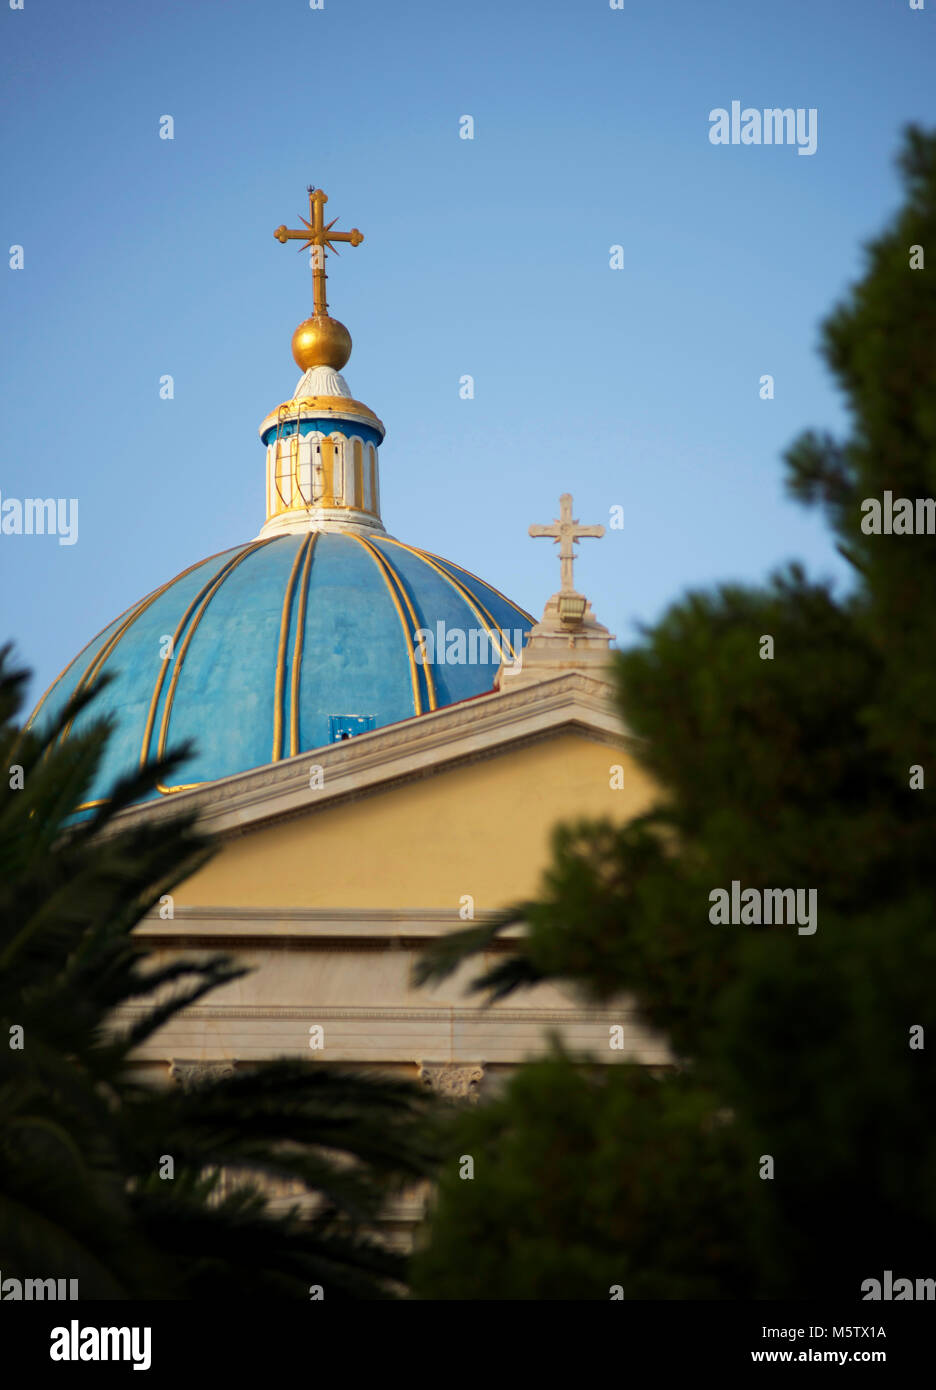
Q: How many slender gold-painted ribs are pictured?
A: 12